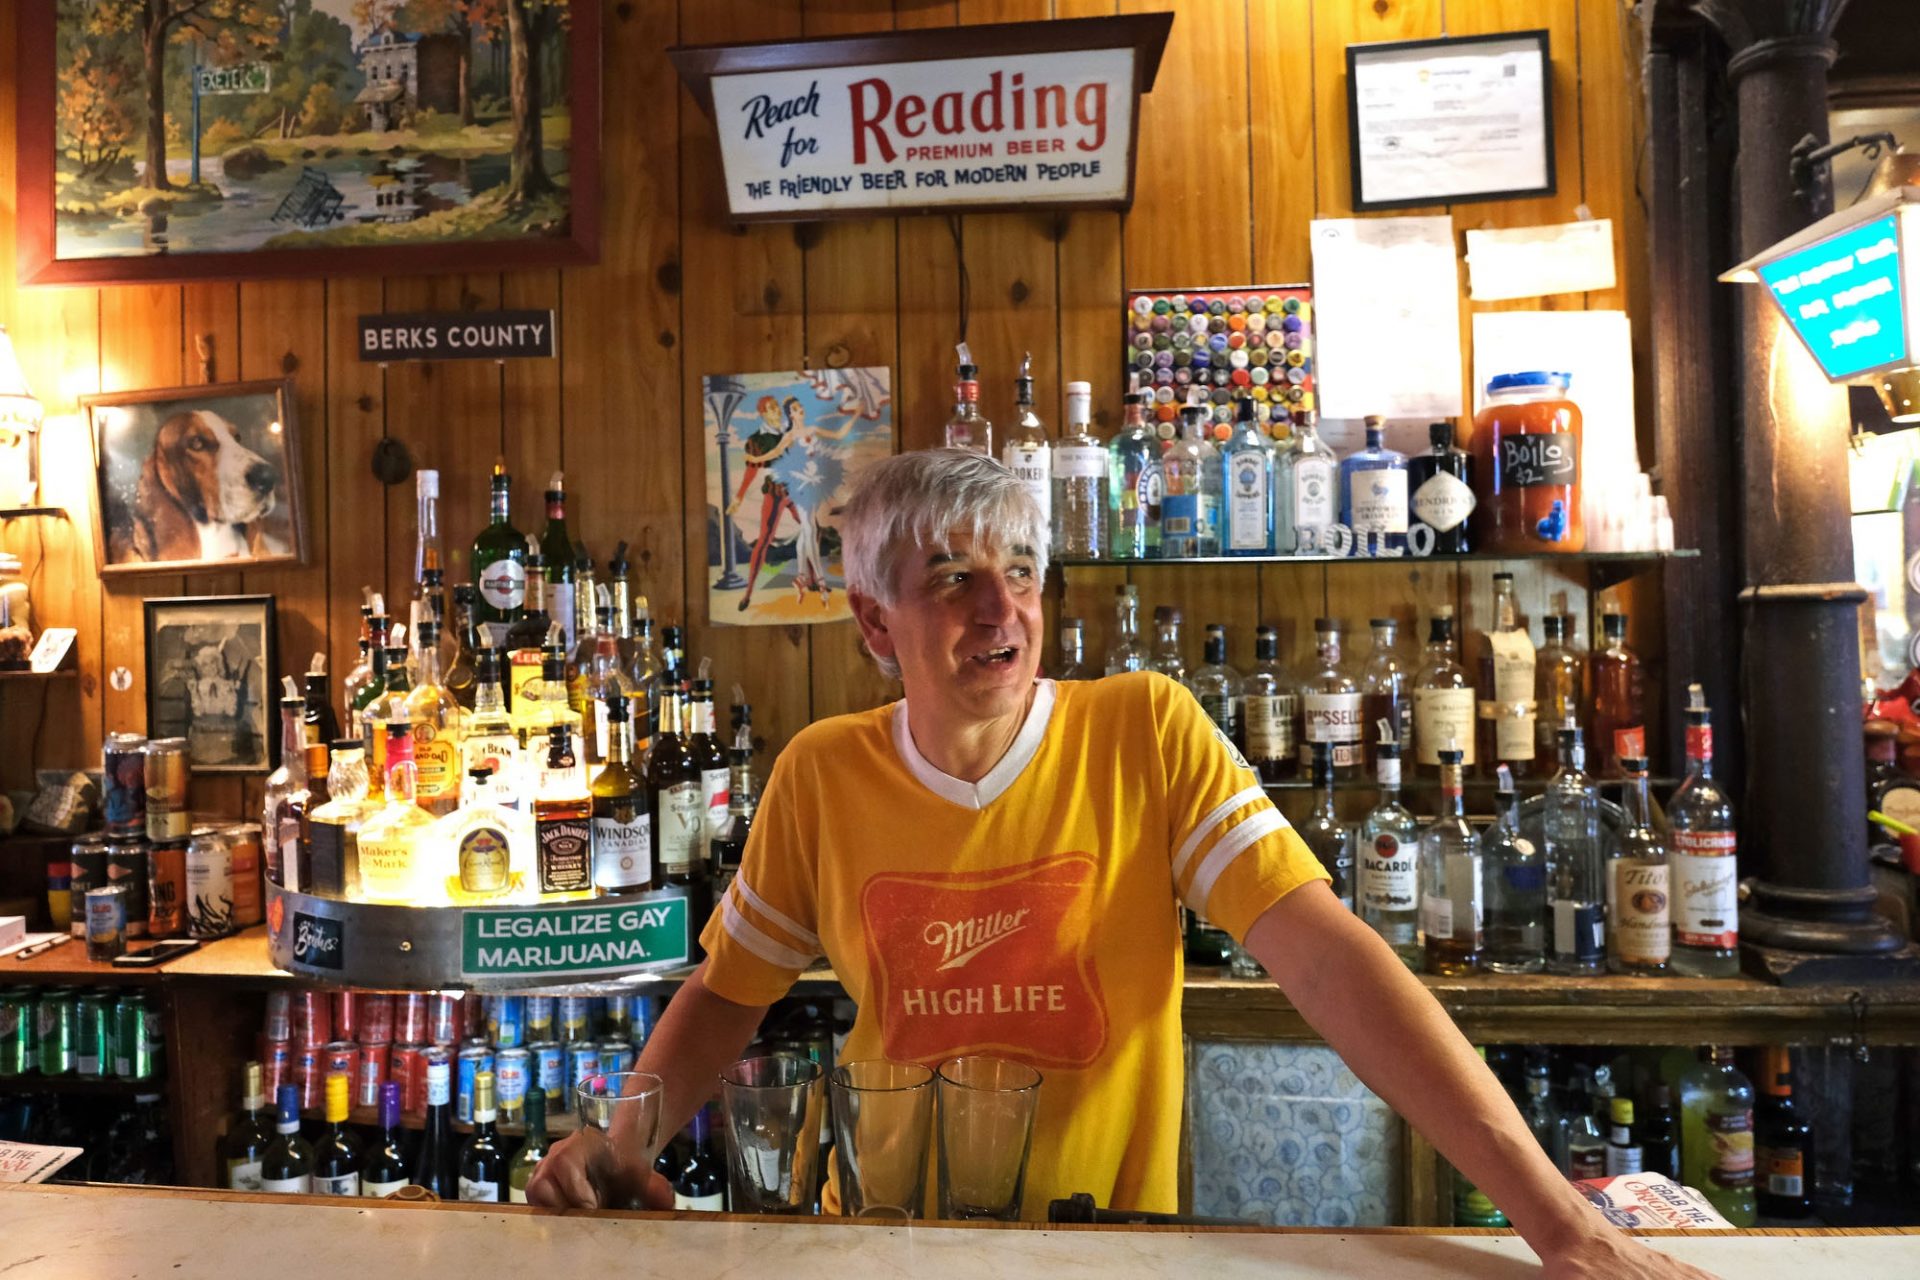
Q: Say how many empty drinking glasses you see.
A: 4